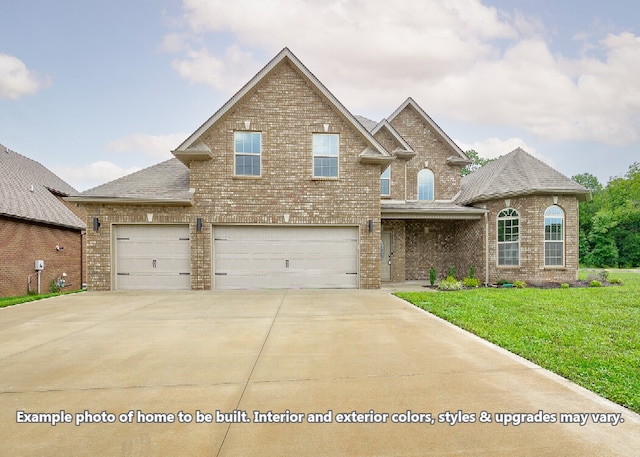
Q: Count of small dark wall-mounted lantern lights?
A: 3